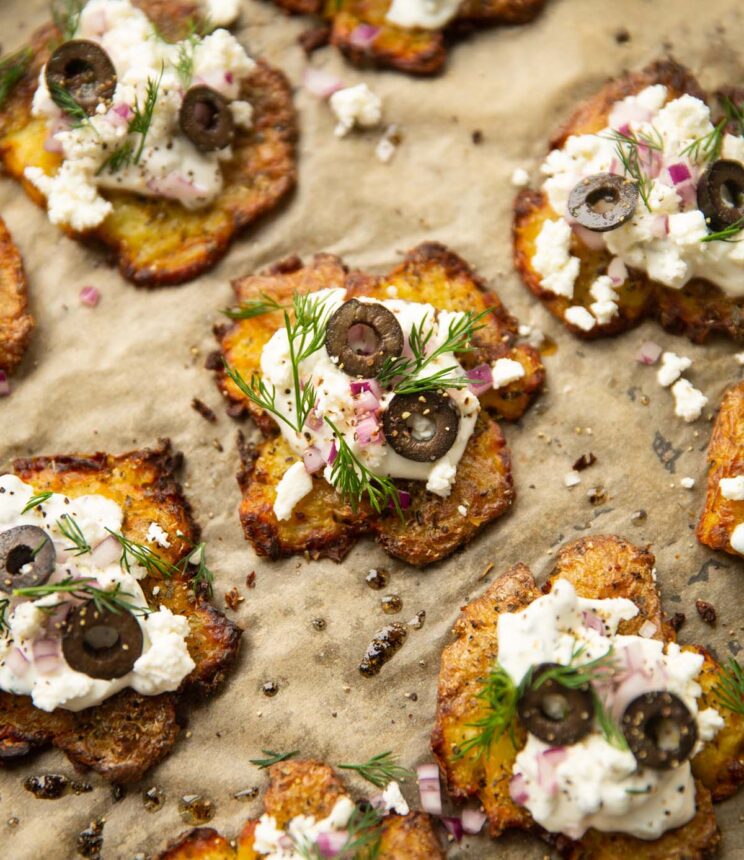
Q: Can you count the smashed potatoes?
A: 9